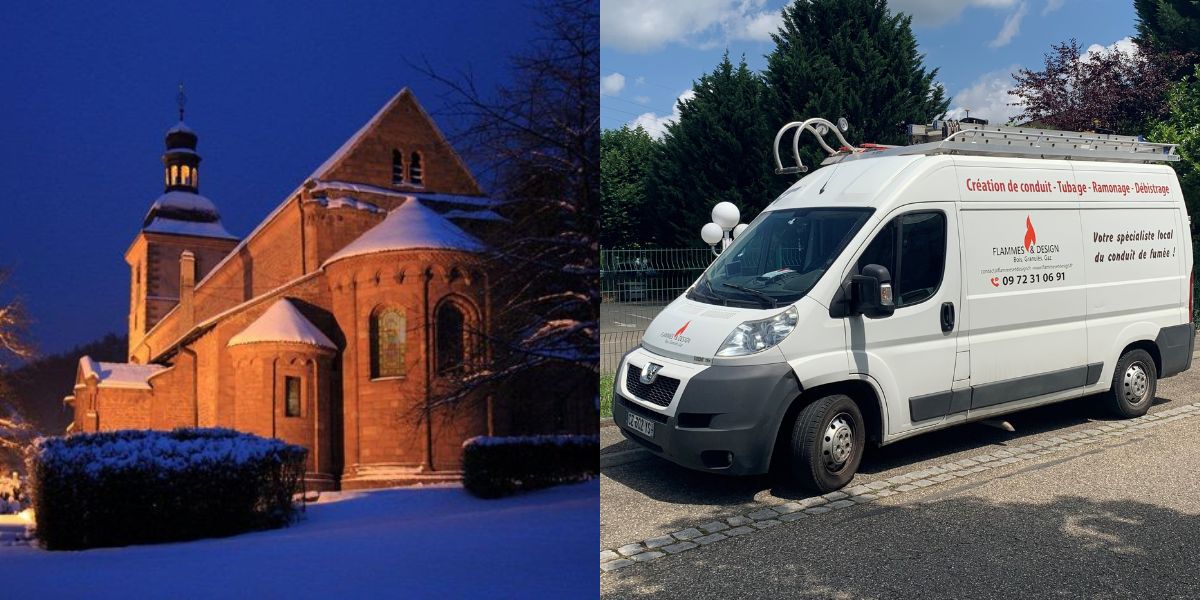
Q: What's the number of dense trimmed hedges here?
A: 2